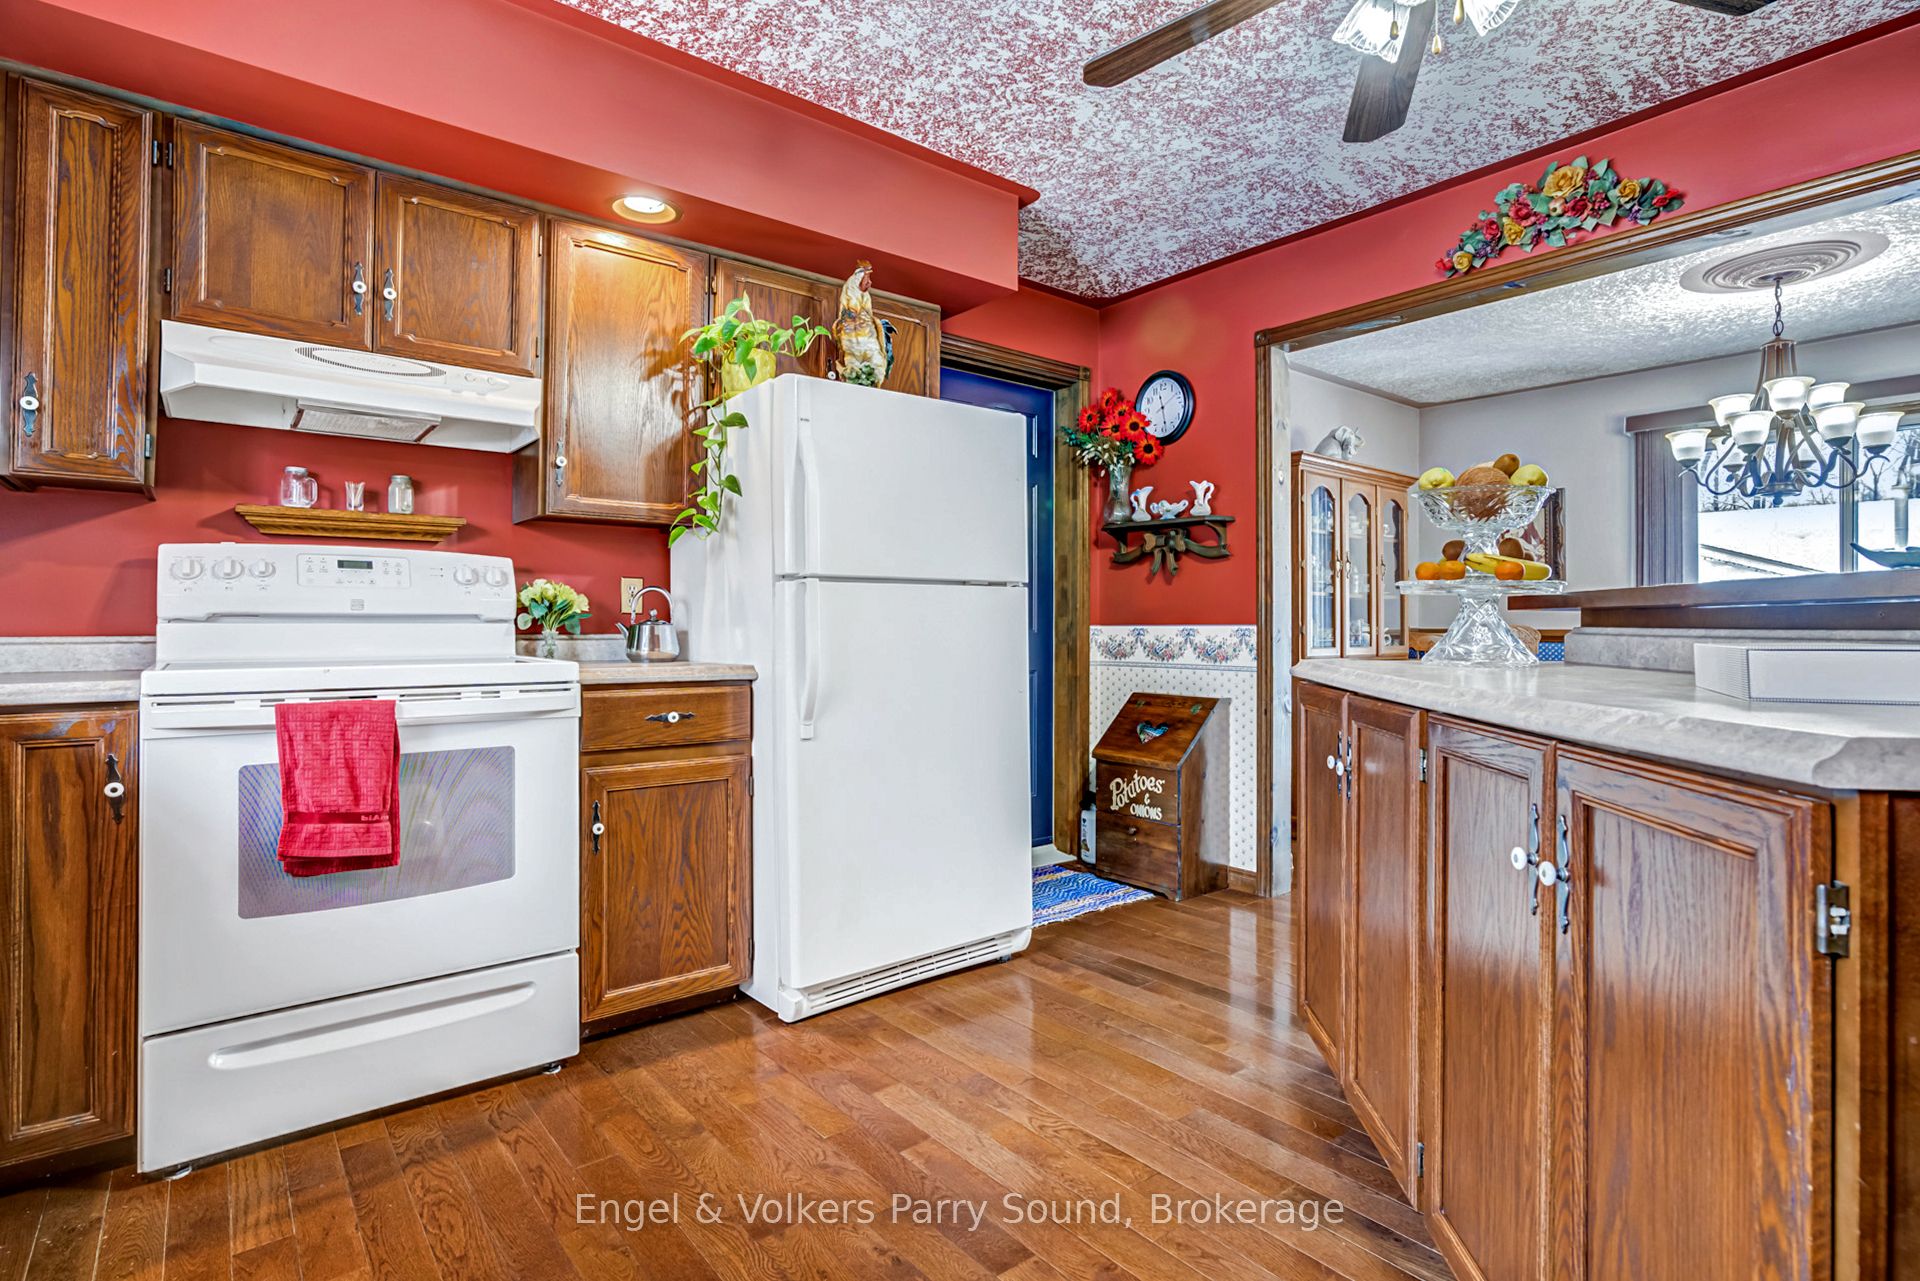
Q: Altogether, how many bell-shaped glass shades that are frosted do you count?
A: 9